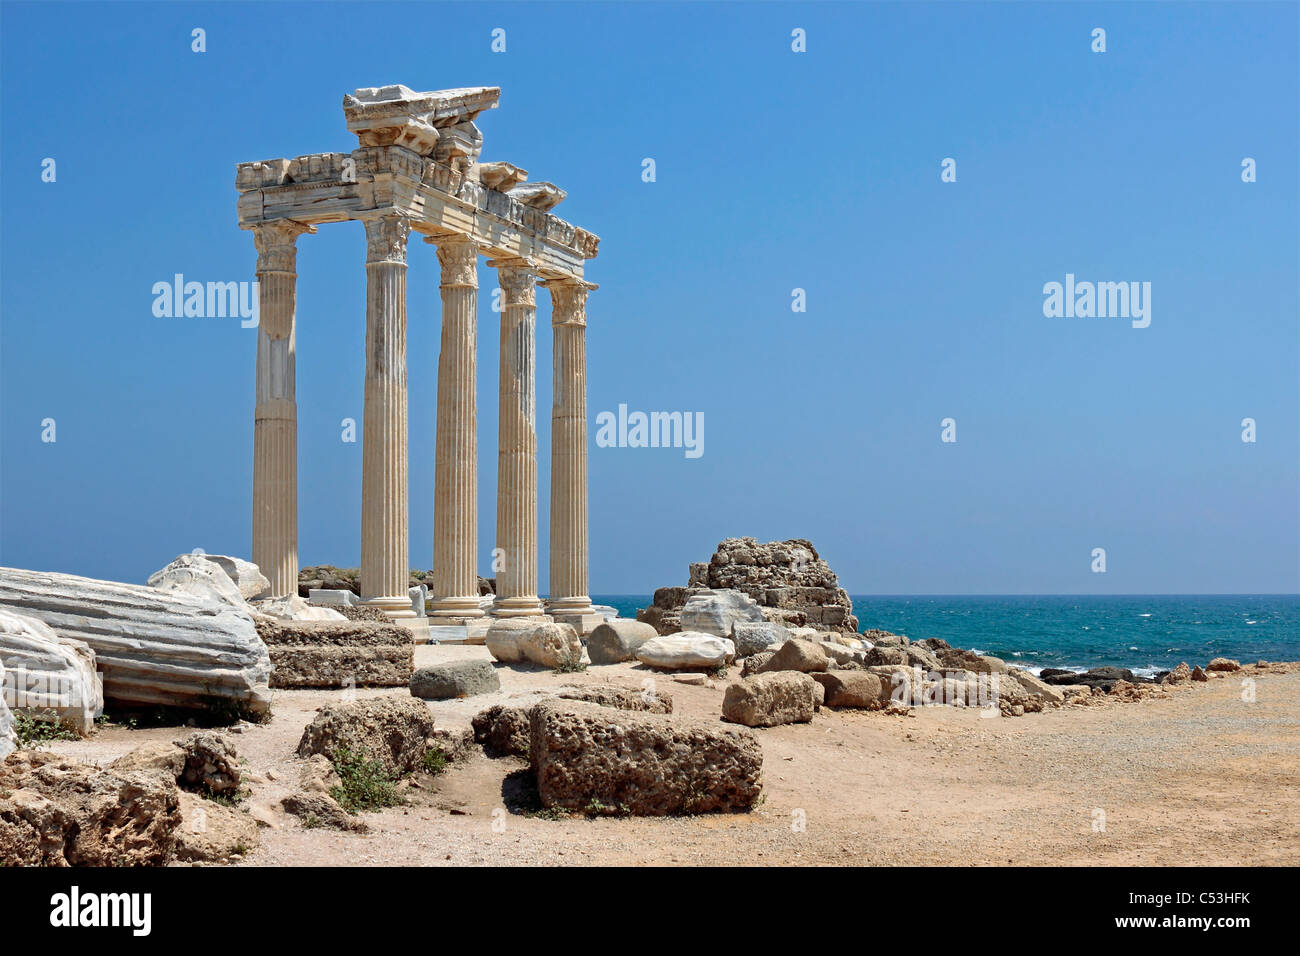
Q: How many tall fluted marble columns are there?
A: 5